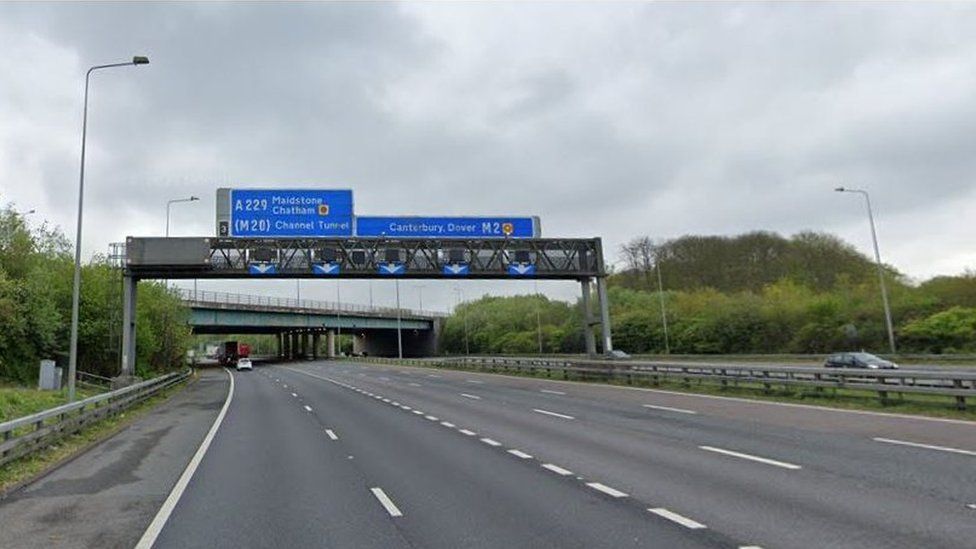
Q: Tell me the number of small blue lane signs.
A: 5